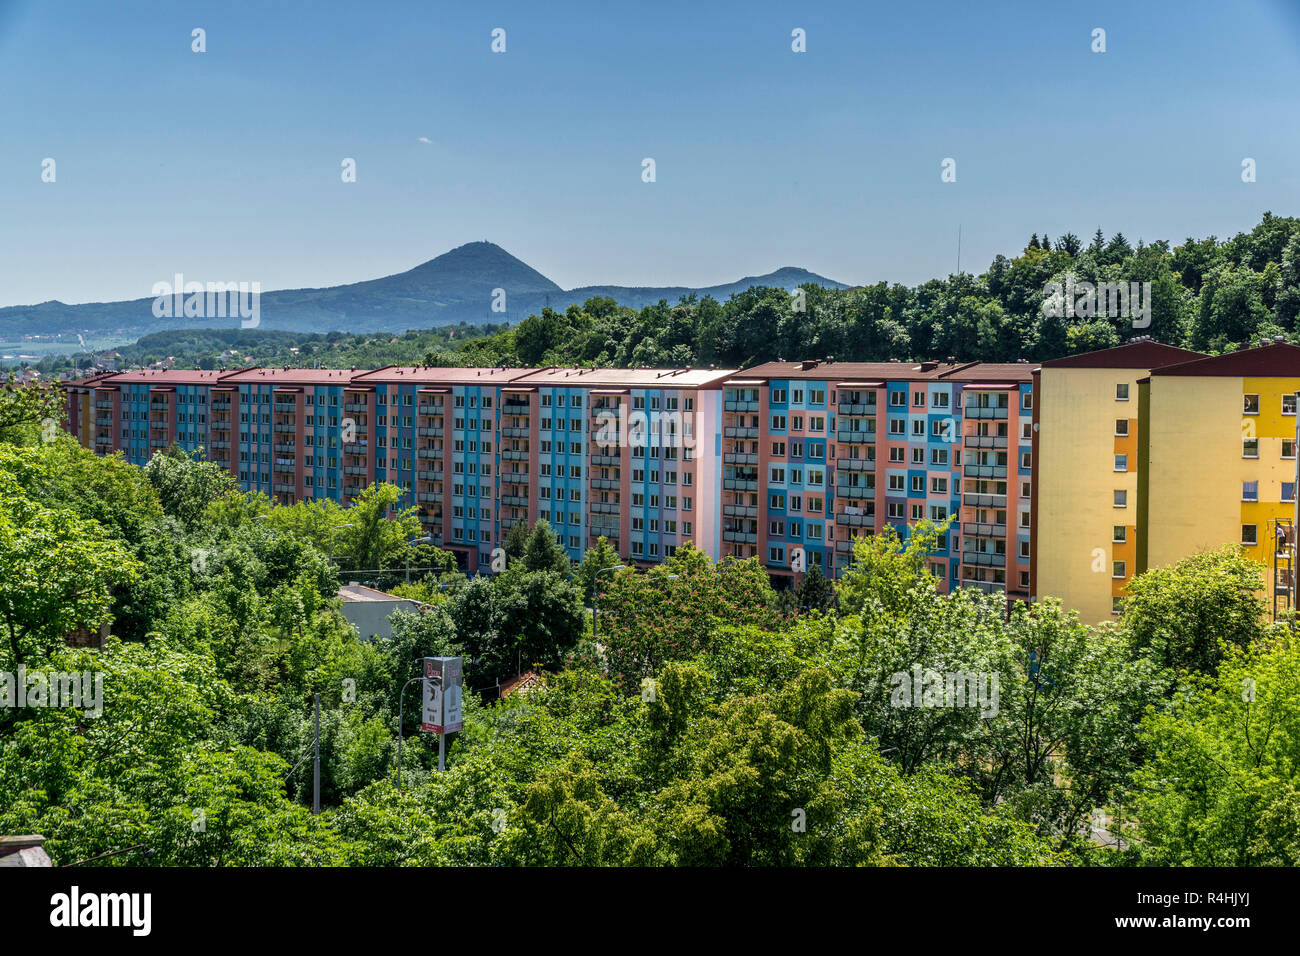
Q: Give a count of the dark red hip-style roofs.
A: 2